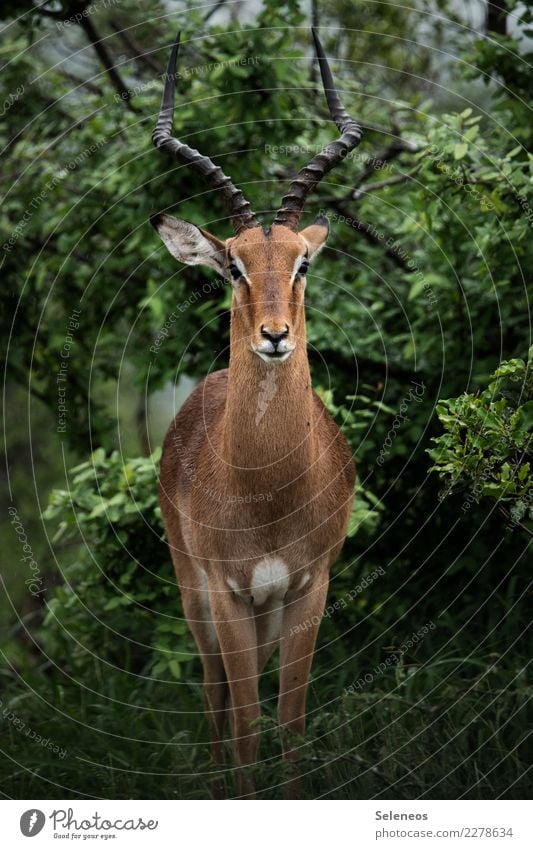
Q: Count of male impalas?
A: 1